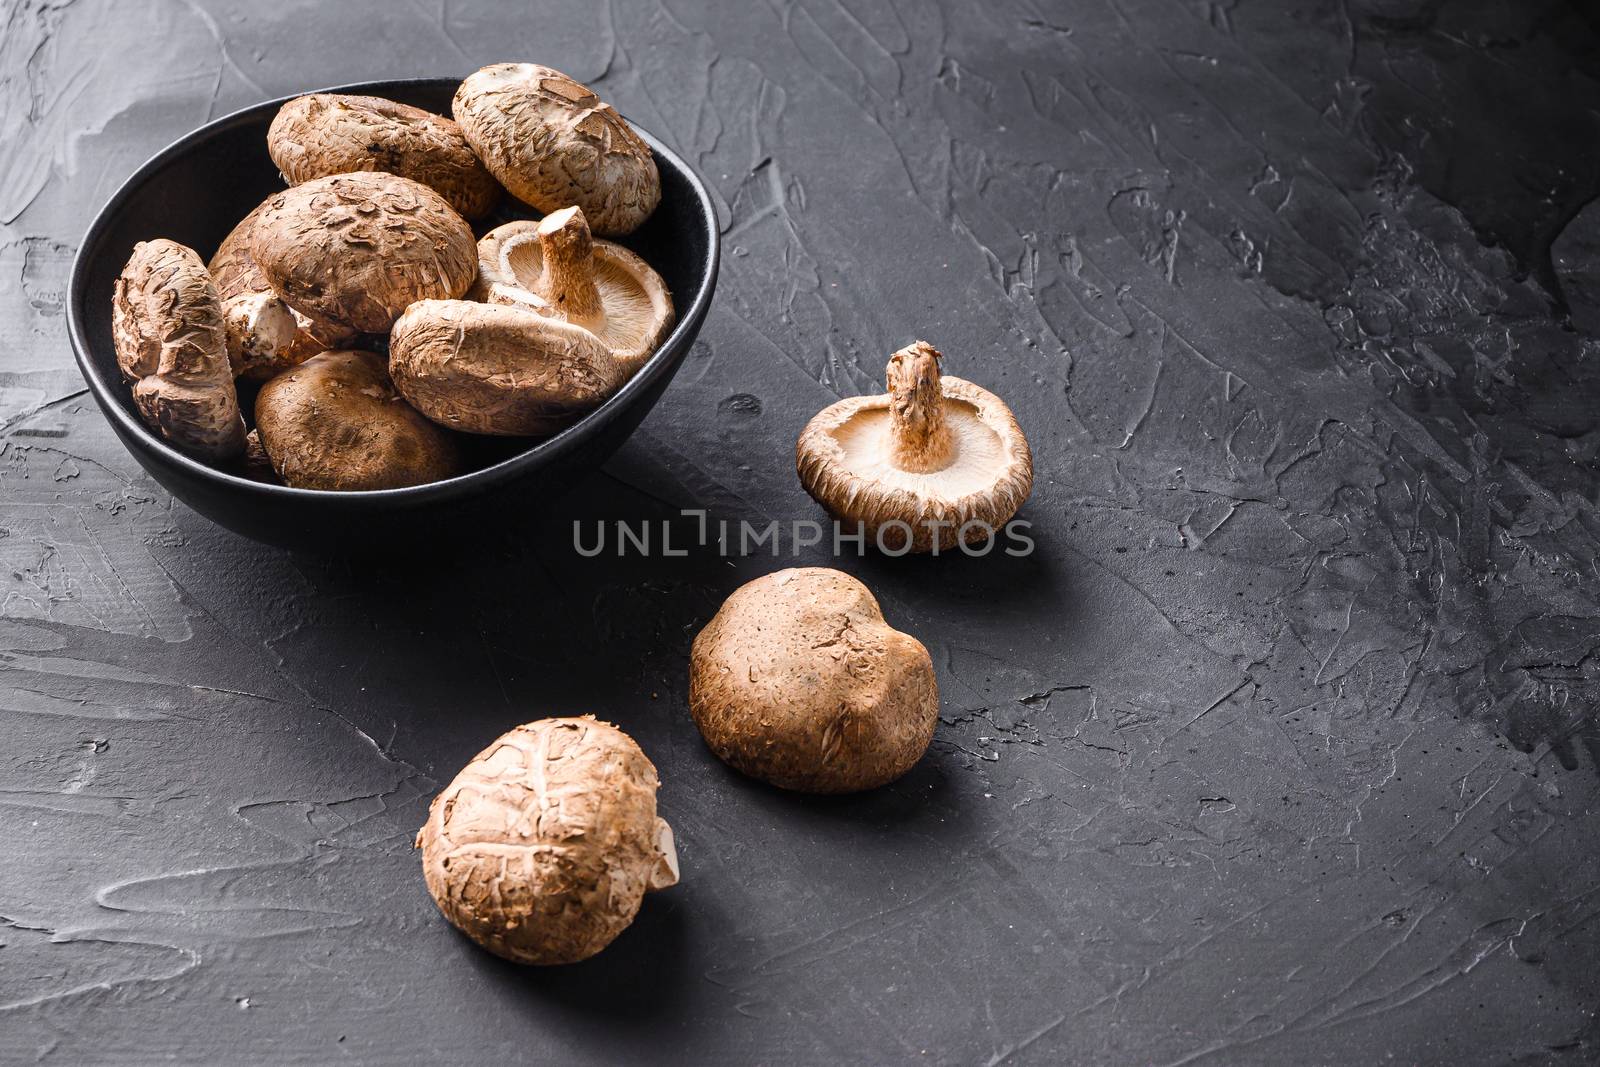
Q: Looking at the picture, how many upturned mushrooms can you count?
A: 2